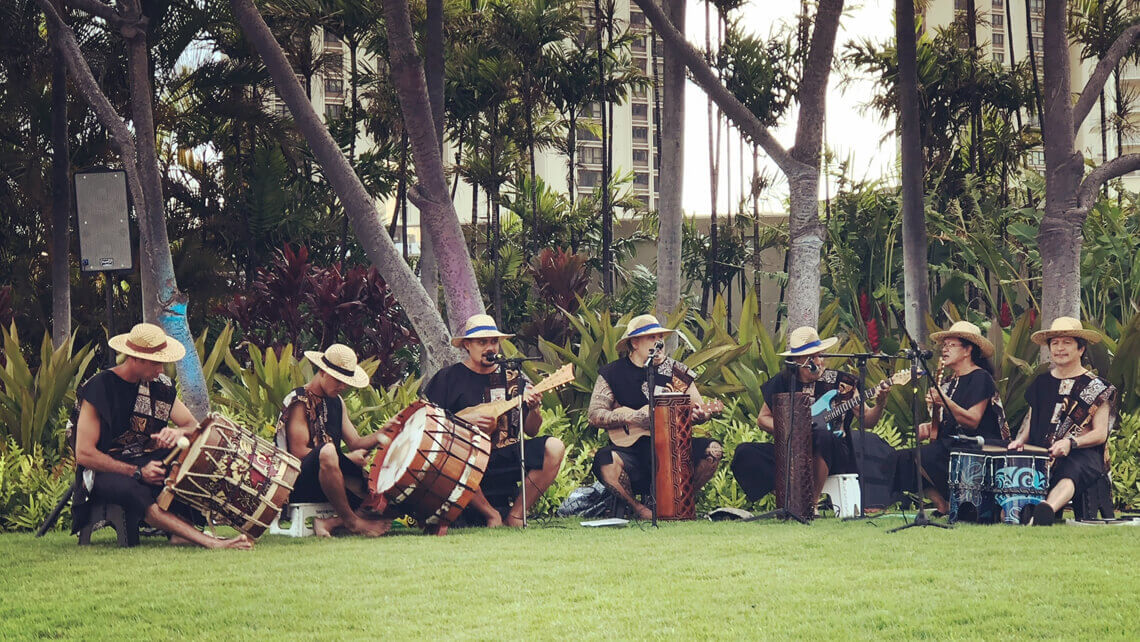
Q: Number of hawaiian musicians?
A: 7